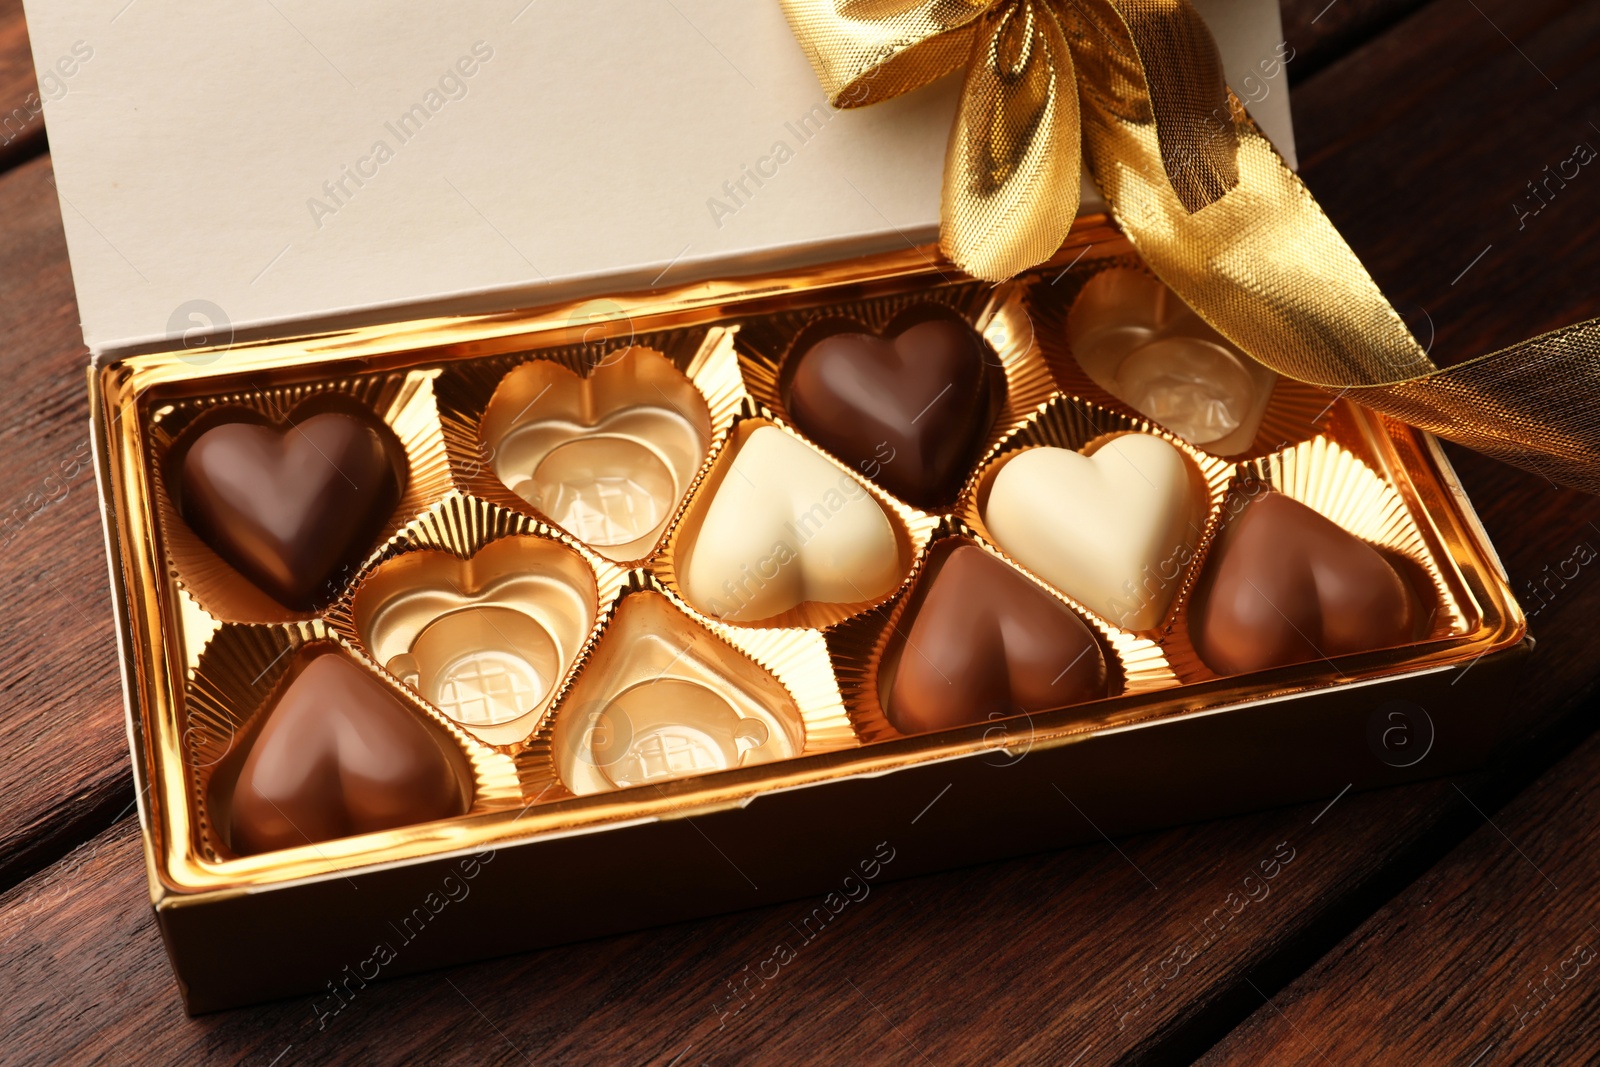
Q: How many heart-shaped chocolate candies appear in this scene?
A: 7